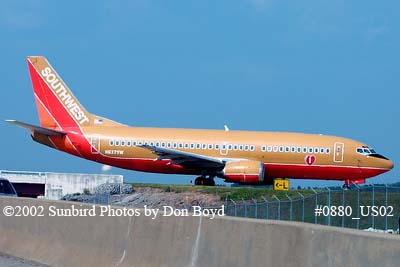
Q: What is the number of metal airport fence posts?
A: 14